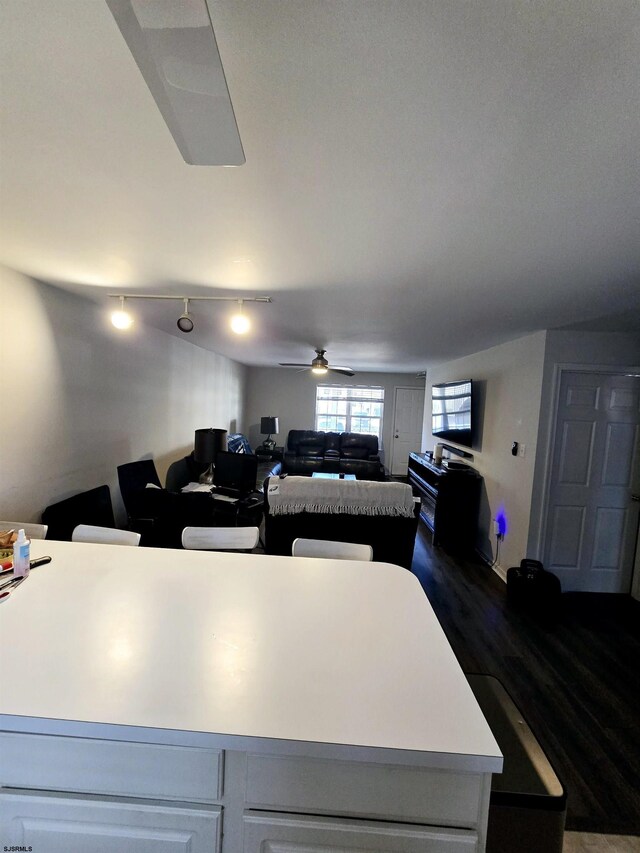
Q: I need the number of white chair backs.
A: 4